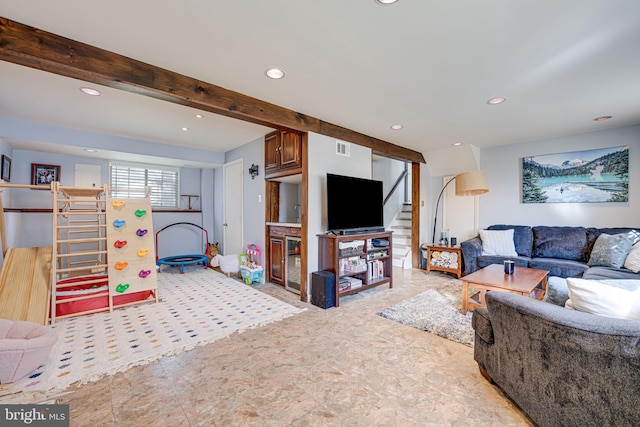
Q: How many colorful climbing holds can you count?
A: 9